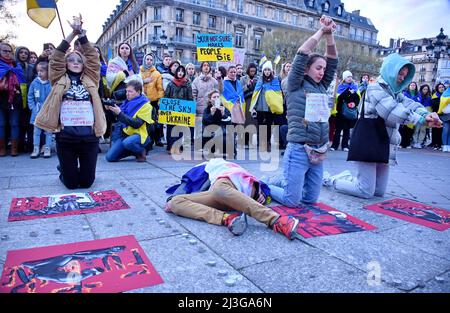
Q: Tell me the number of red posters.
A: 4